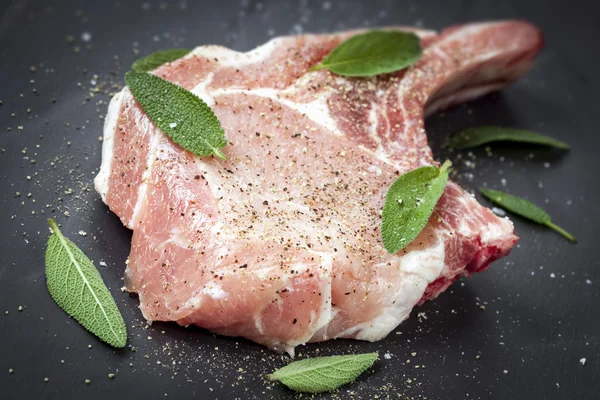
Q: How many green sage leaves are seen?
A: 8